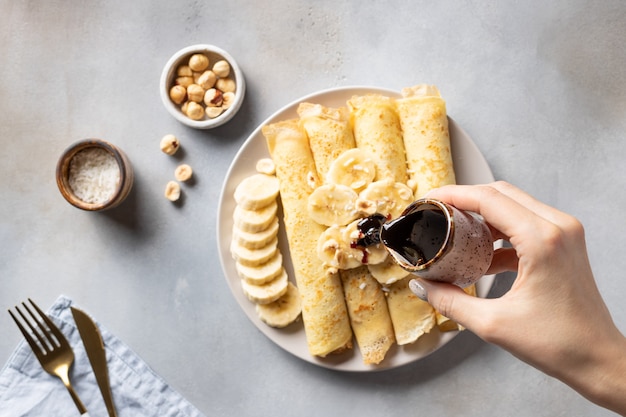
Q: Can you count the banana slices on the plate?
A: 13